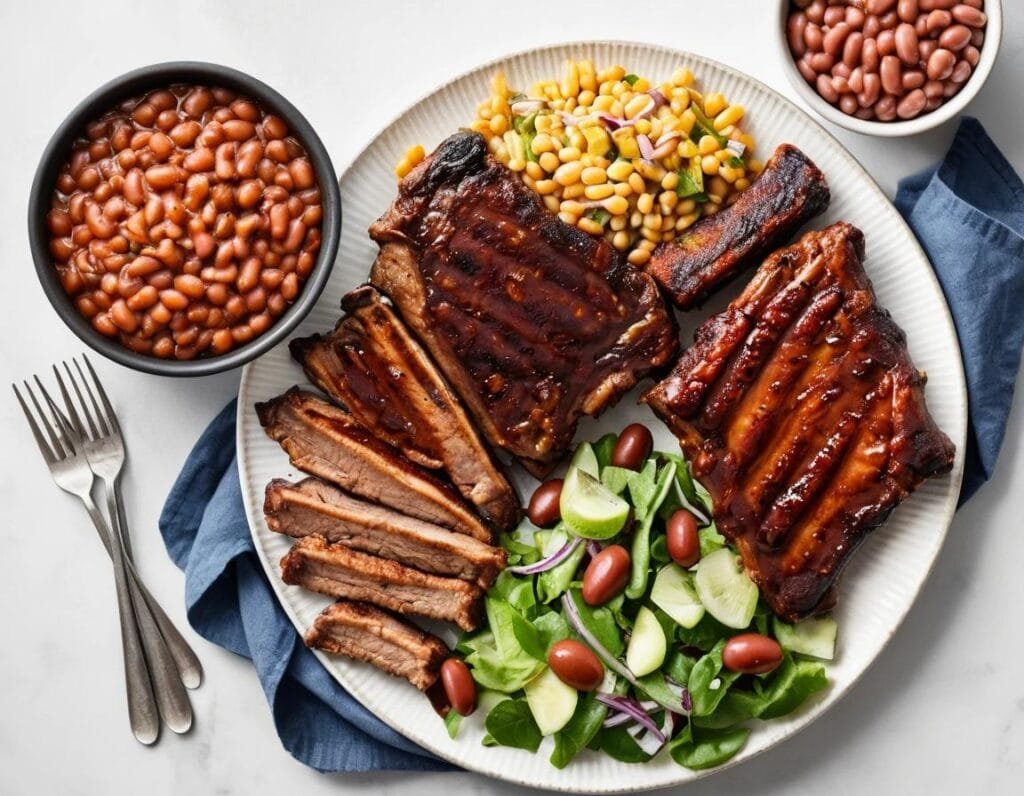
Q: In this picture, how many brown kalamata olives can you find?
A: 7